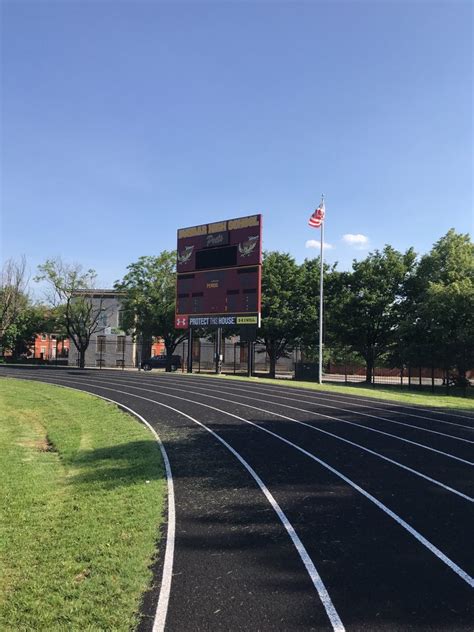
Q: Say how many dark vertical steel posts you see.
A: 3